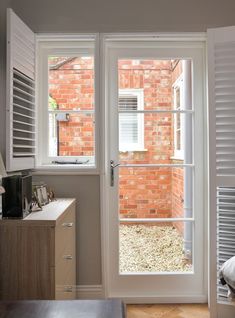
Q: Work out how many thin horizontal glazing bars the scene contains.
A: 4